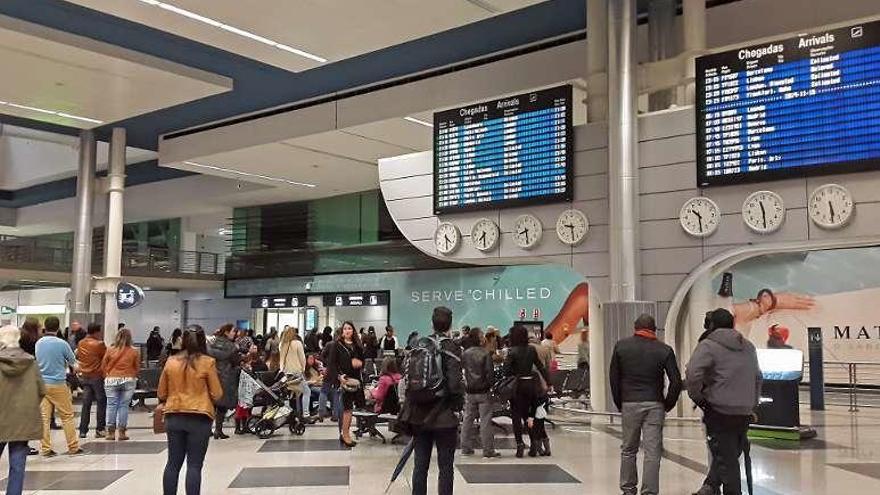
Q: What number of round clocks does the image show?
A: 7